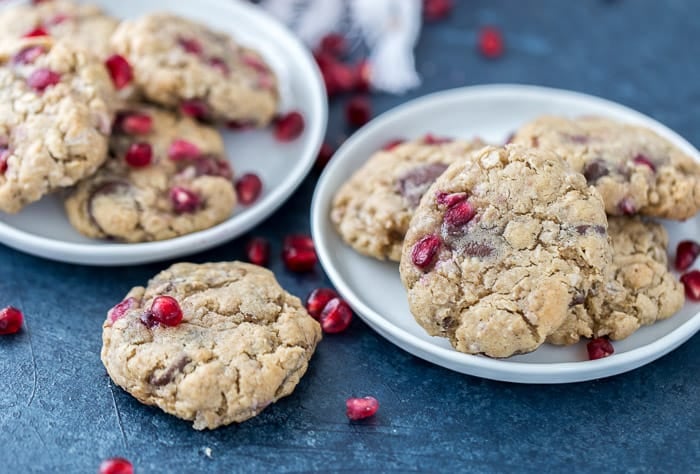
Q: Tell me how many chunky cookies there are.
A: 9